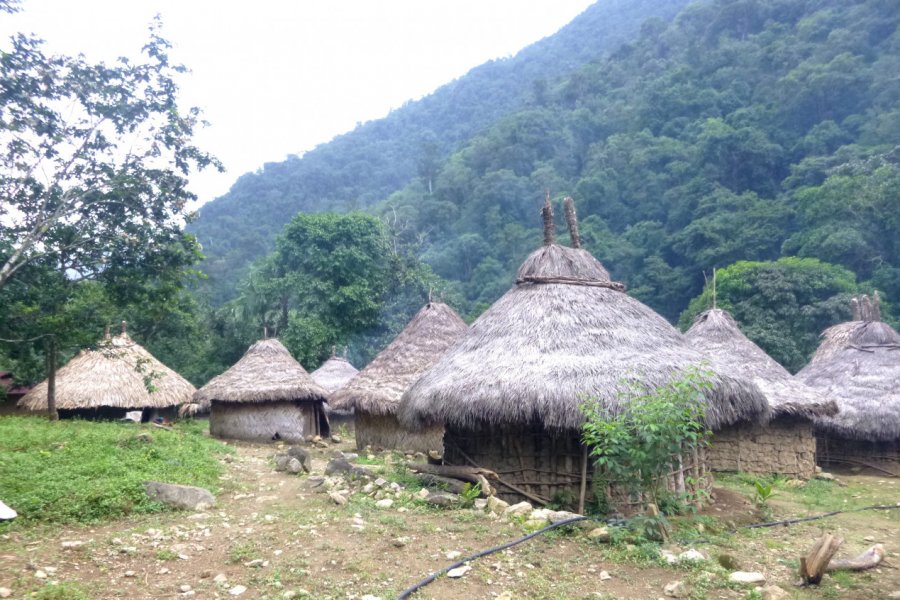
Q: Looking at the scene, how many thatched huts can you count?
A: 7